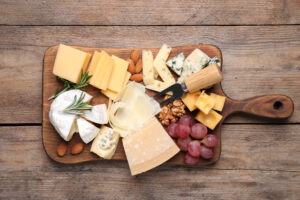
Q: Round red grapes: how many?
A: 9